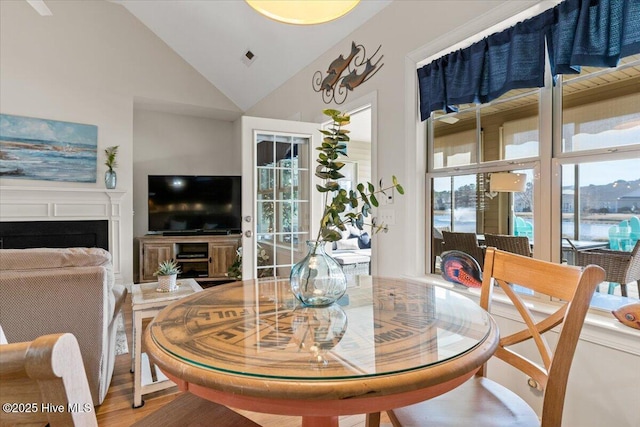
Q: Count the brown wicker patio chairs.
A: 3